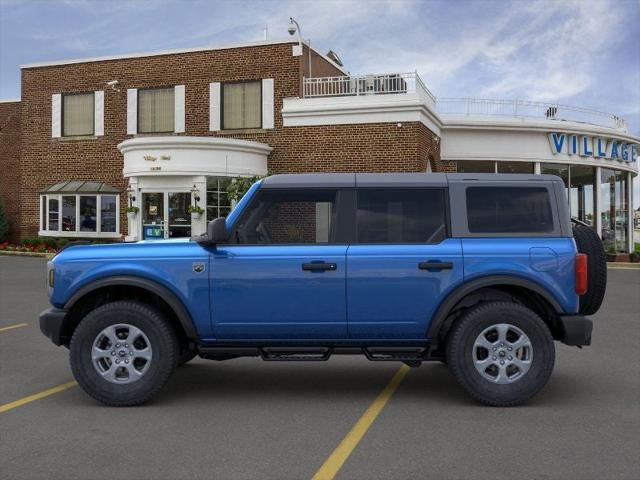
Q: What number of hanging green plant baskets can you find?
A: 2